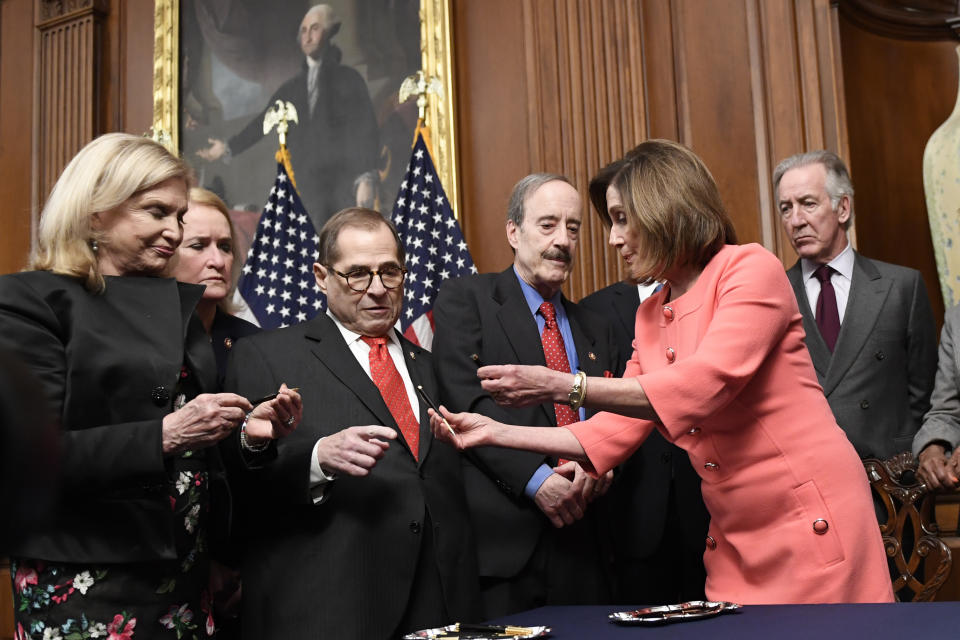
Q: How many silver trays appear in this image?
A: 2